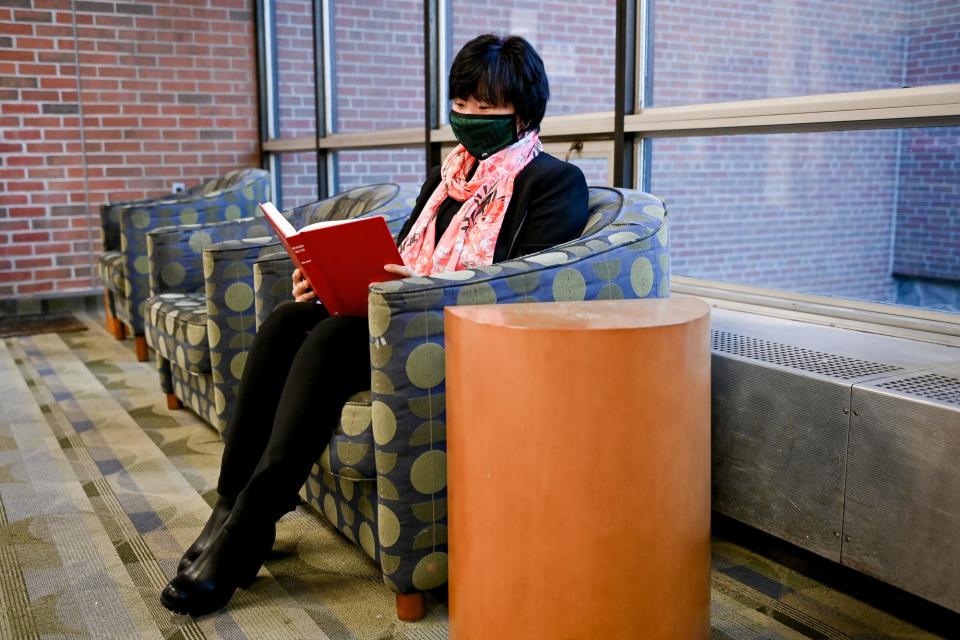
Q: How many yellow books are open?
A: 0